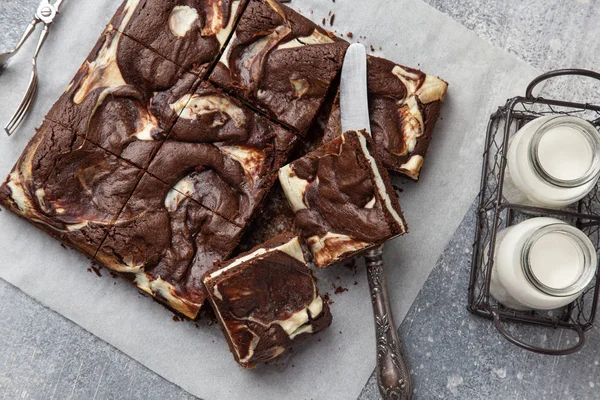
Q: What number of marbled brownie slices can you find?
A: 9